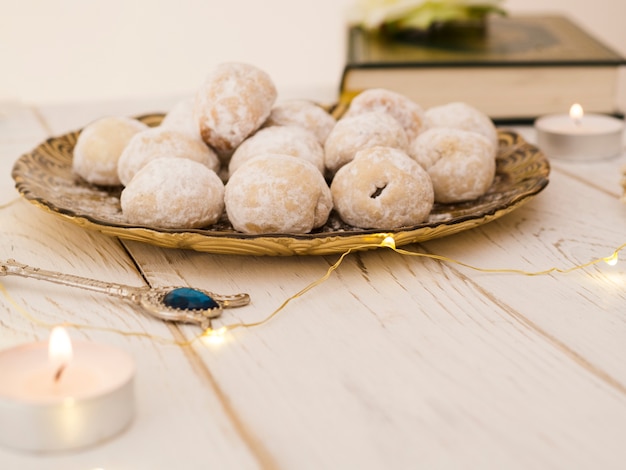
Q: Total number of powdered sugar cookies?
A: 13